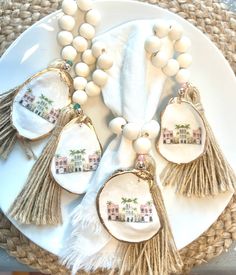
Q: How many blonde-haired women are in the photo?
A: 0